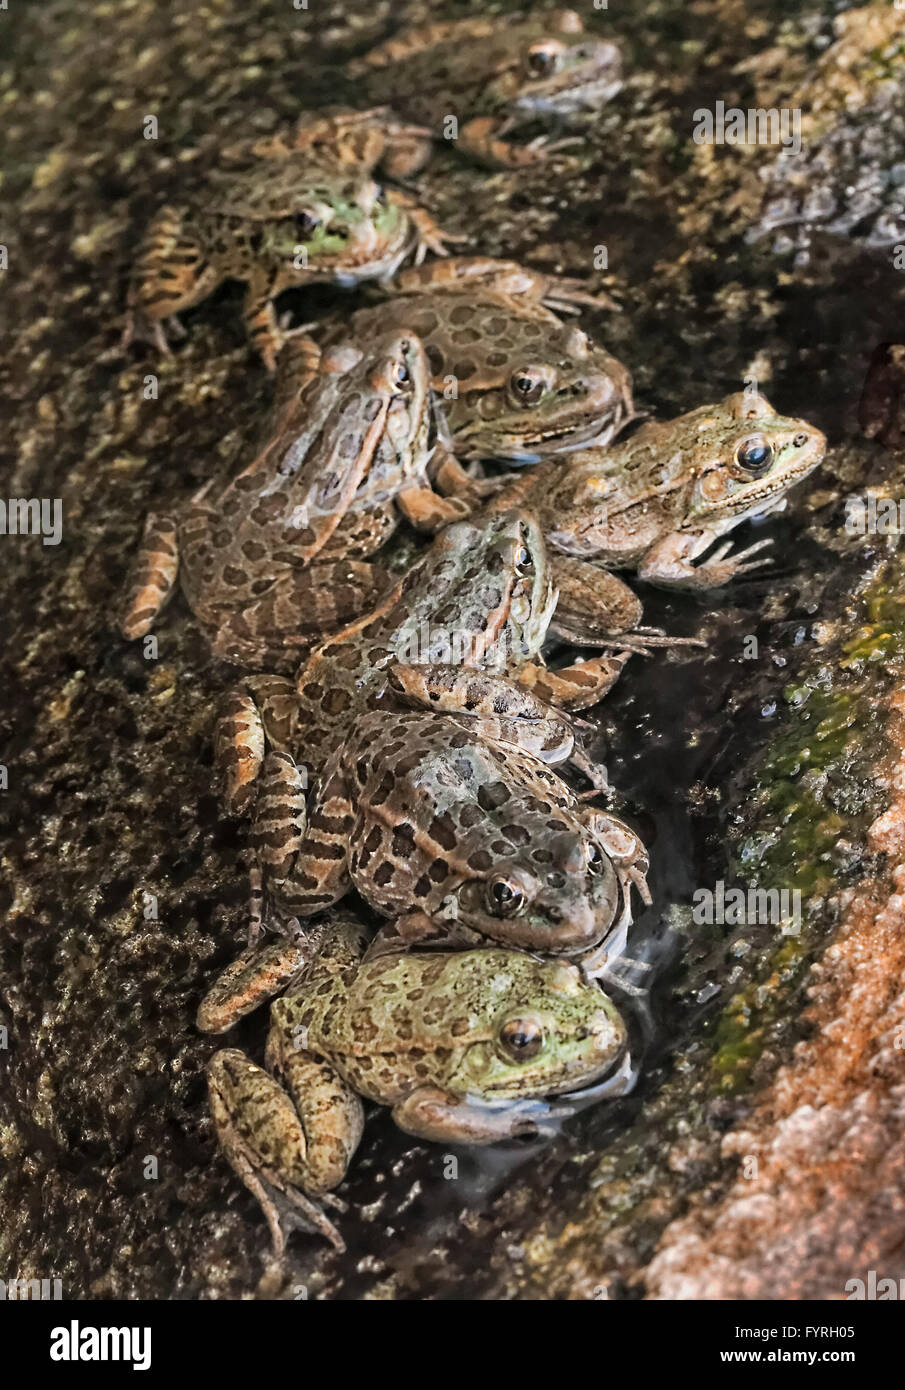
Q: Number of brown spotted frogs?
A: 8